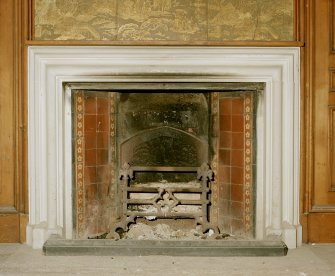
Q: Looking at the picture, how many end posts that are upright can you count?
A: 2